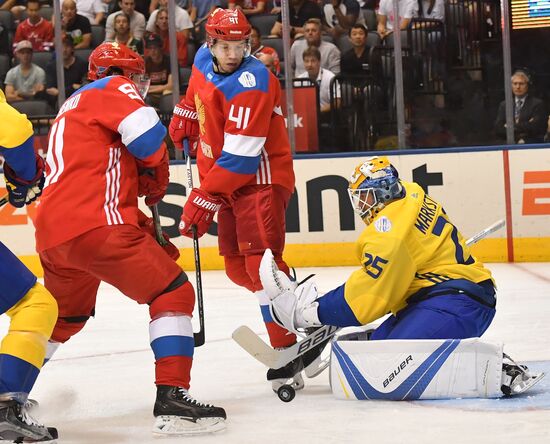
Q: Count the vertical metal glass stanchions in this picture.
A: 5